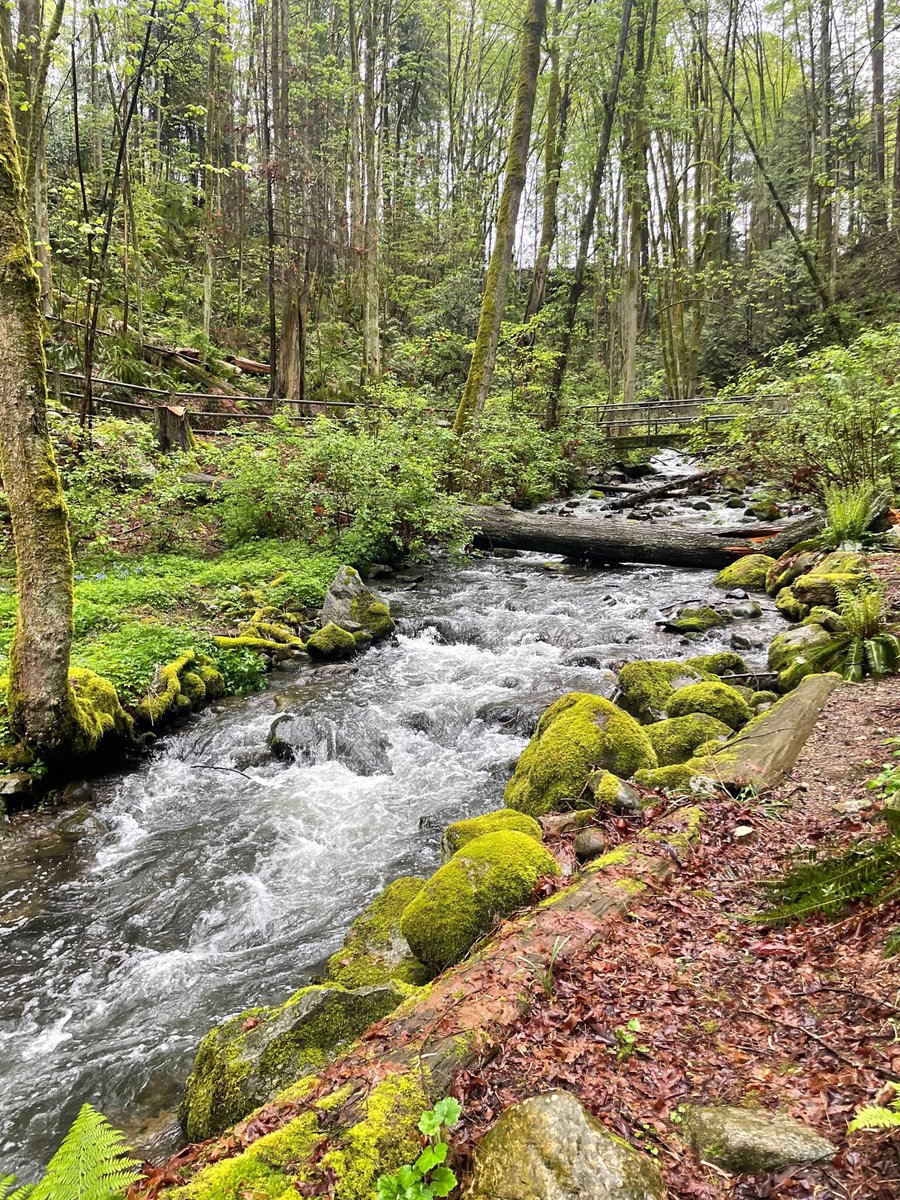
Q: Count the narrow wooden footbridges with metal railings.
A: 1